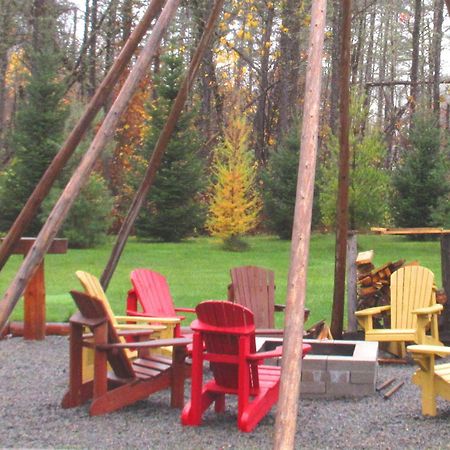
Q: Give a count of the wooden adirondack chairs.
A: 7